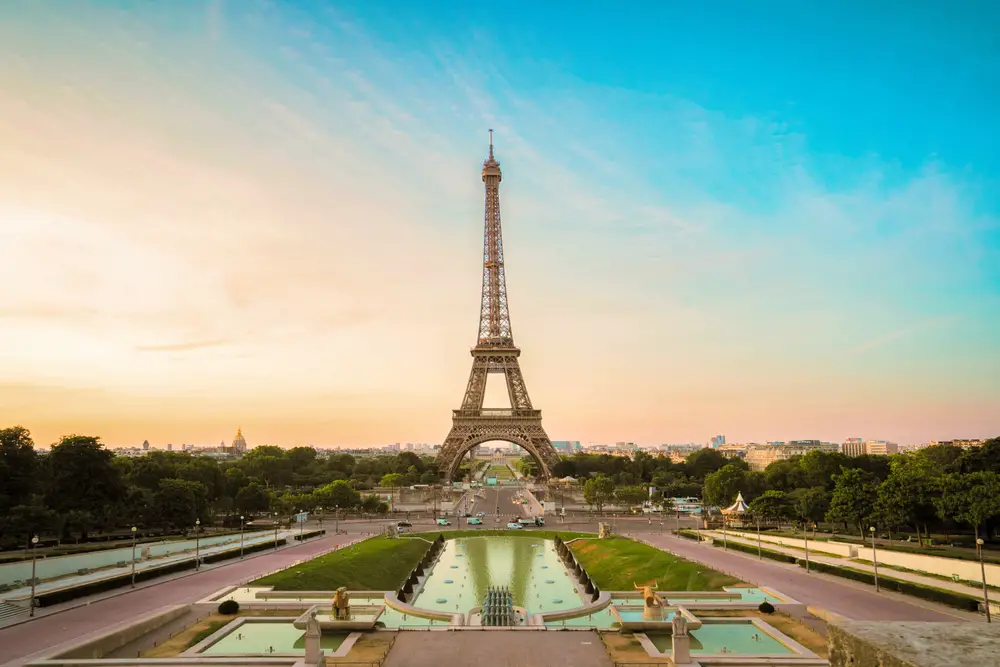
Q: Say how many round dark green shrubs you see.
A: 2